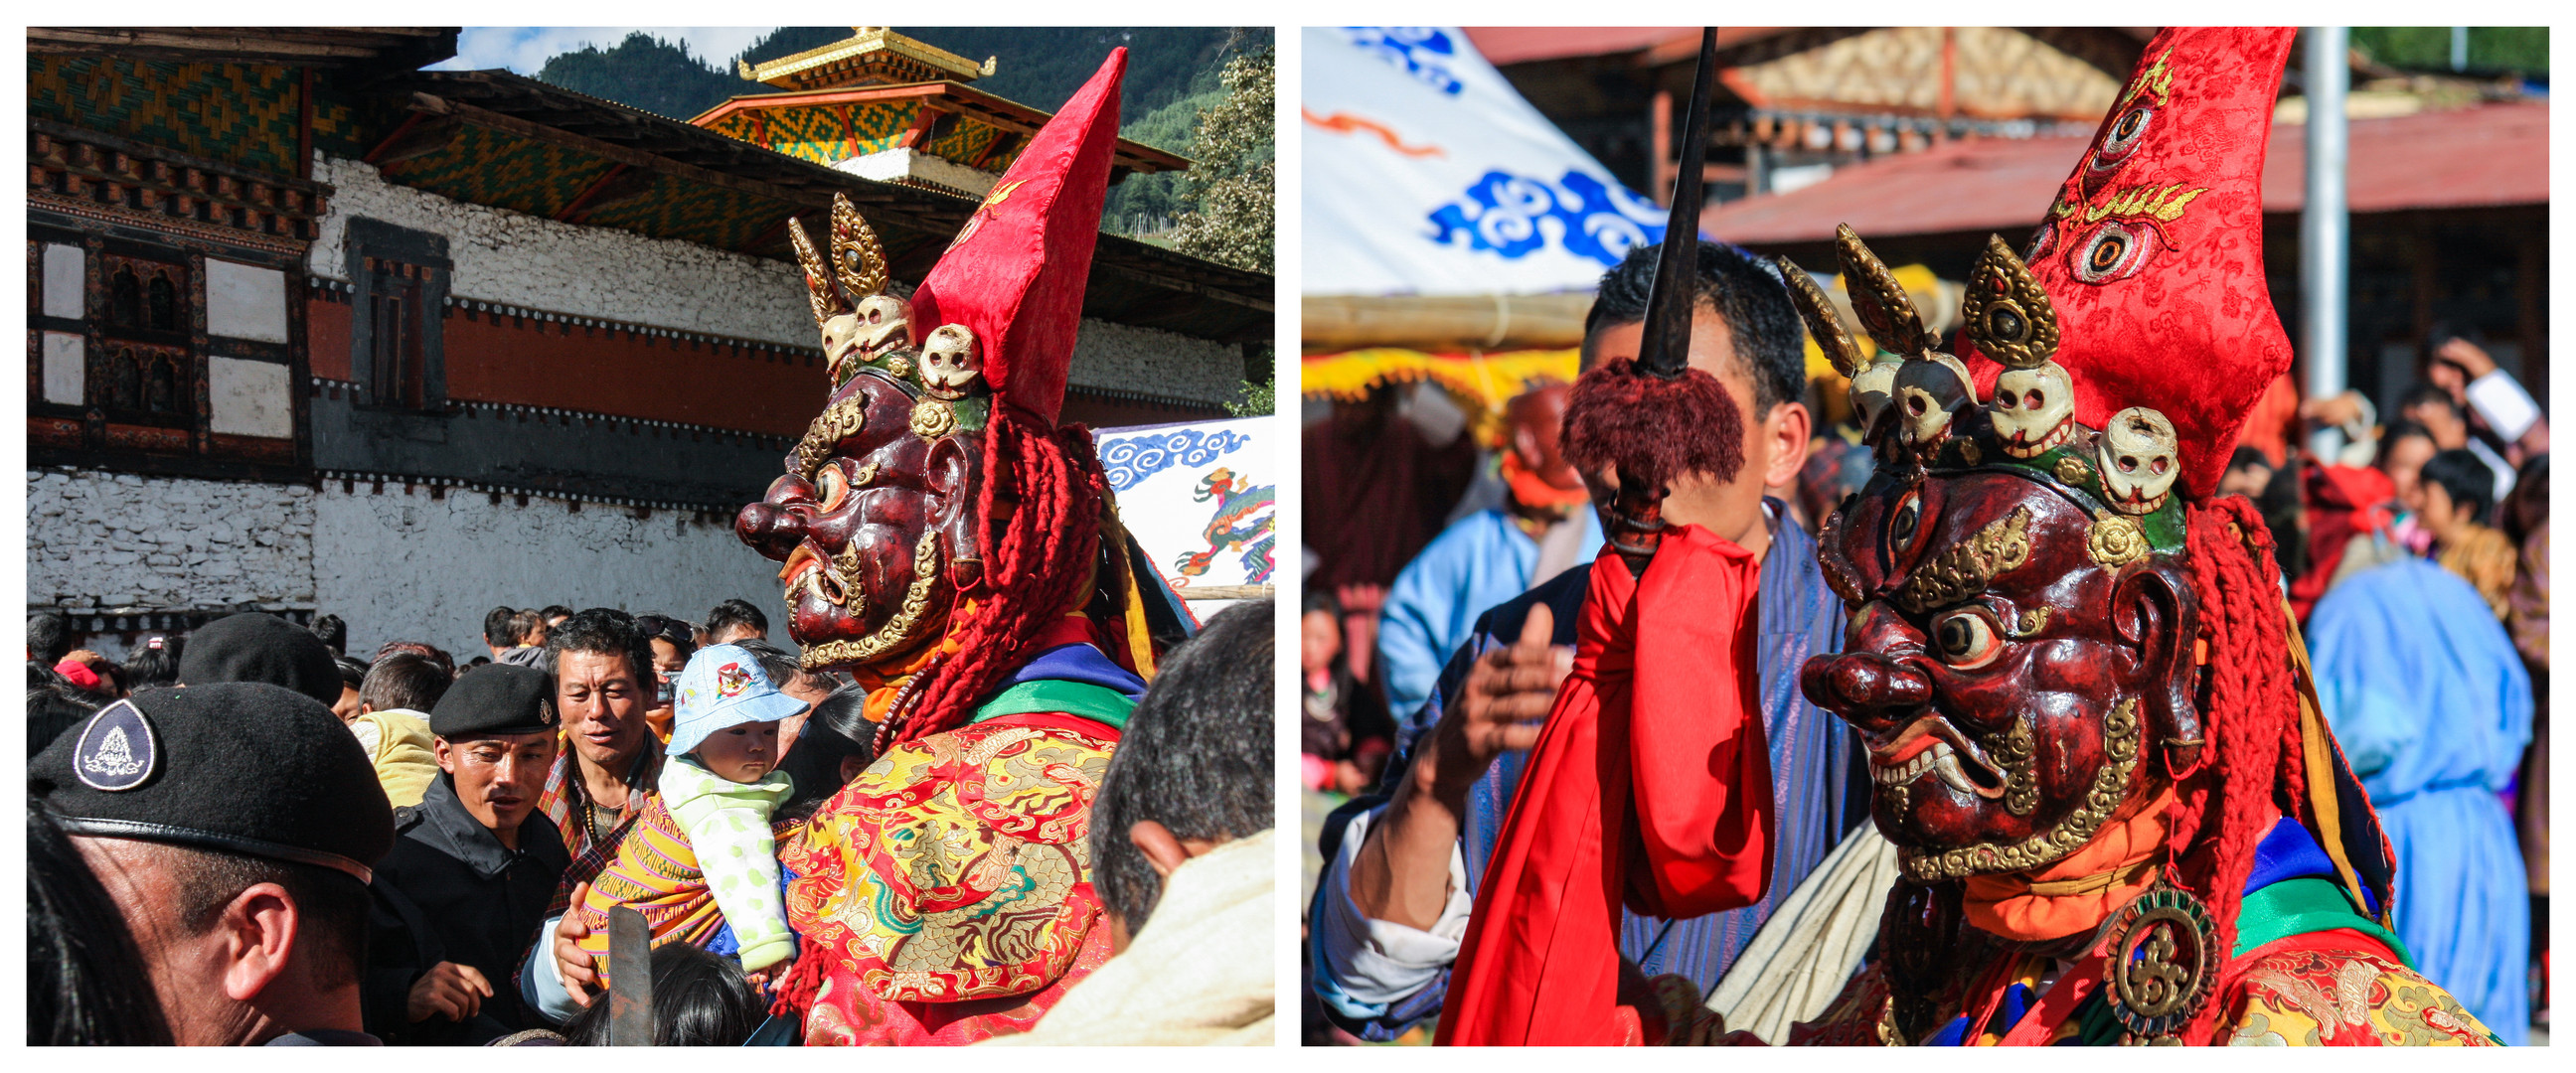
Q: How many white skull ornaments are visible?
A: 7